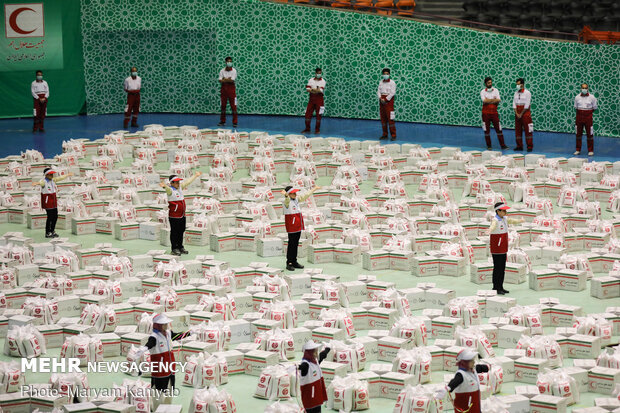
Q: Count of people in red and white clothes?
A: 15